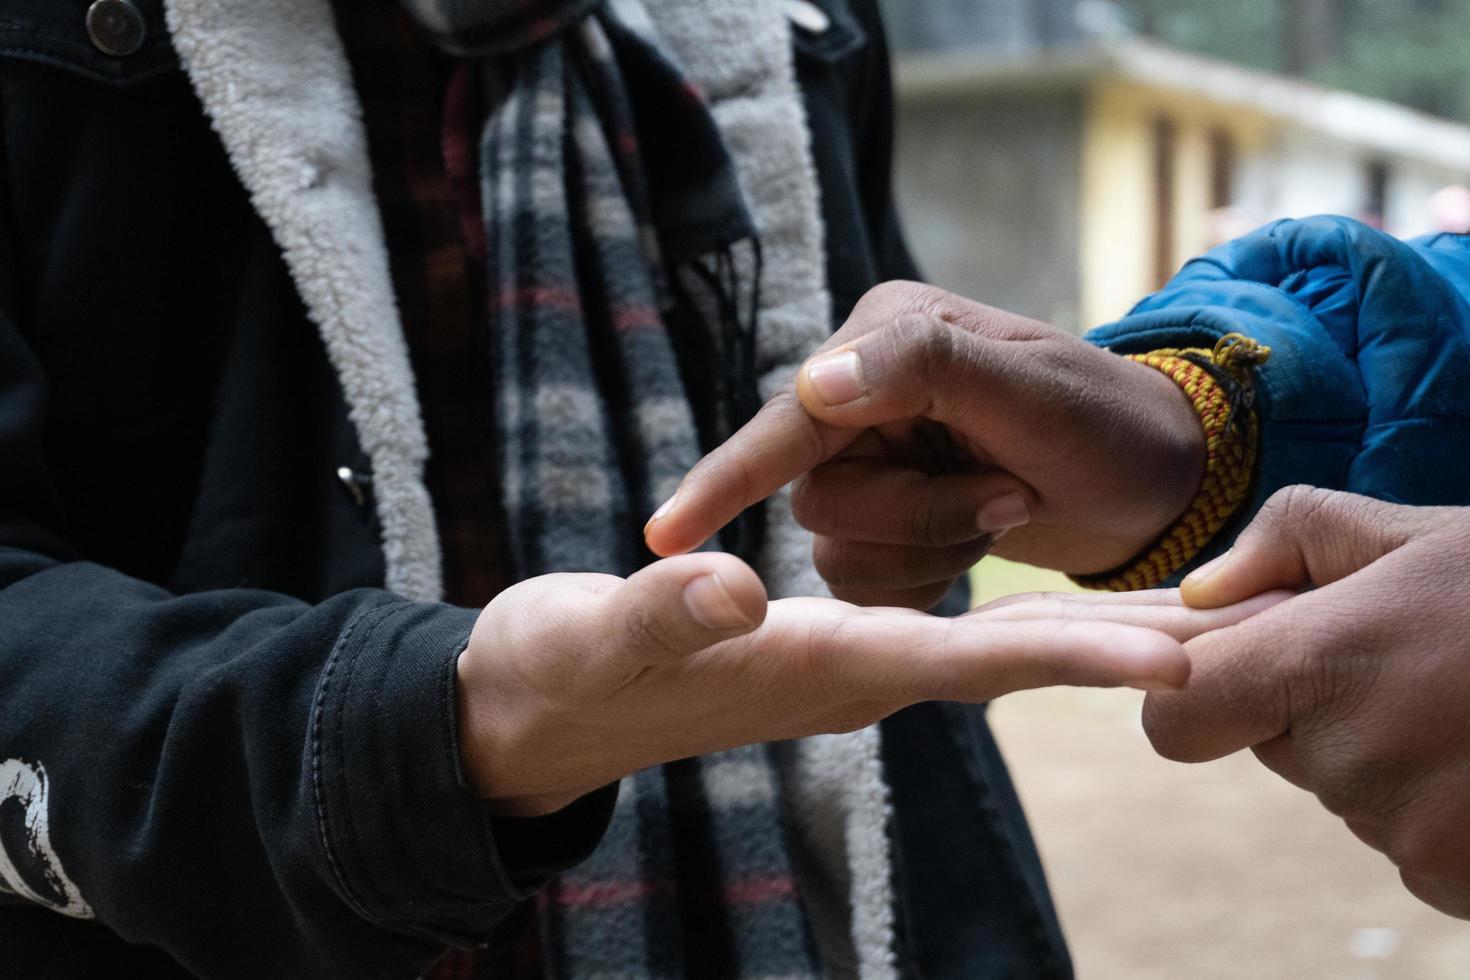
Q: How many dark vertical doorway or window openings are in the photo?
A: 3